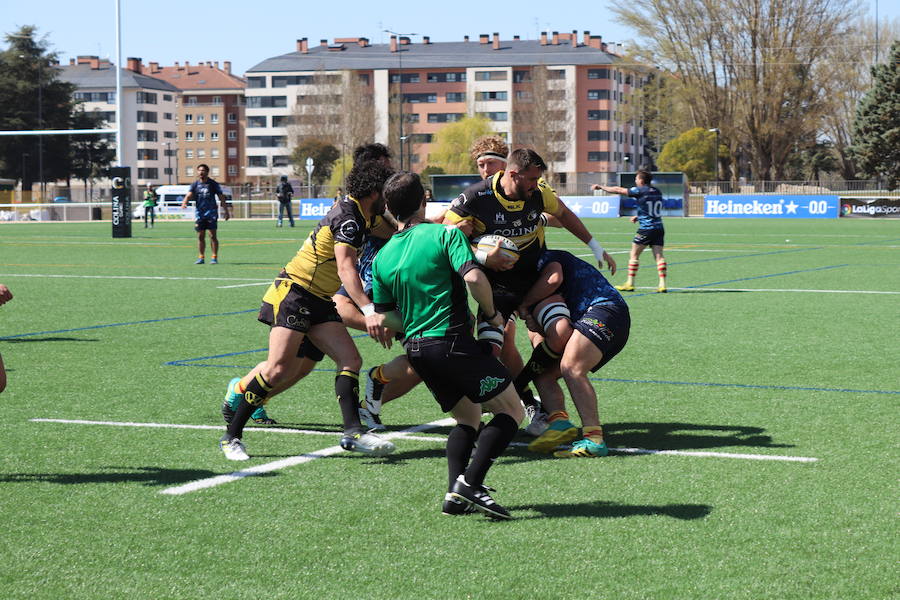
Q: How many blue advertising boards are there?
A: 3